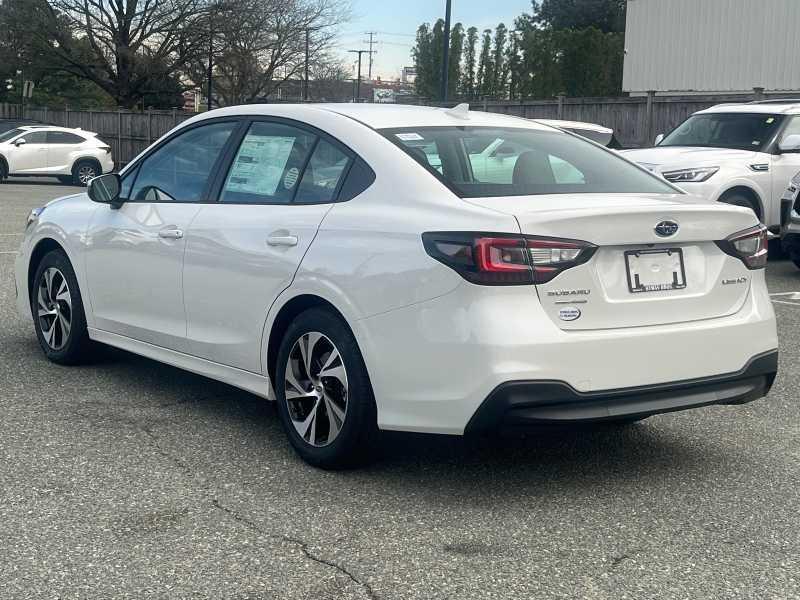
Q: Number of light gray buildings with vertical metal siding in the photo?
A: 1